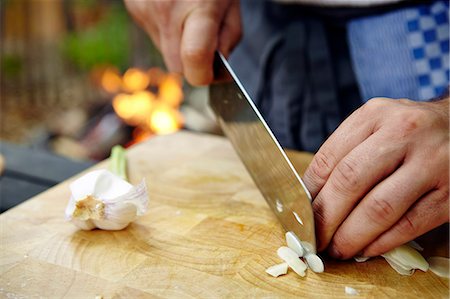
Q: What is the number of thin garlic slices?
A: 4